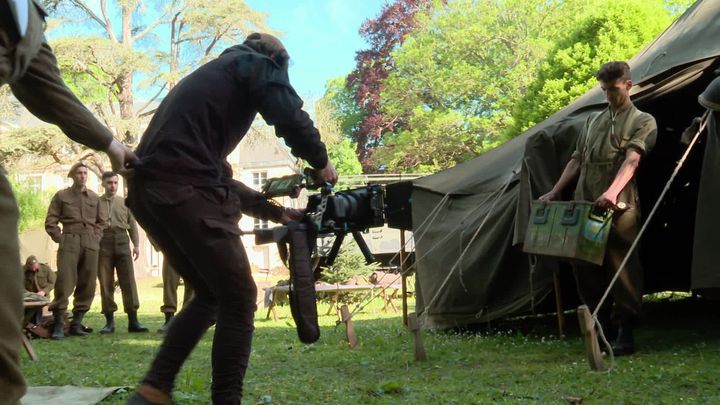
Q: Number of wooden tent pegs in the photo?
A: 3